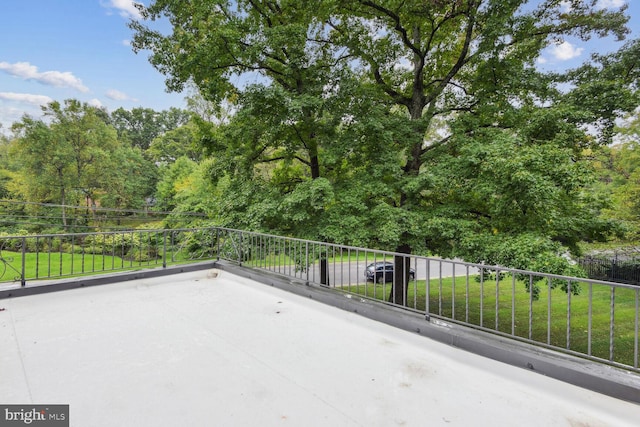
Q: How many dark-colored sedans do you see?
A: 1